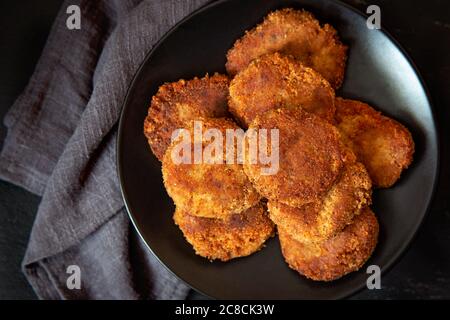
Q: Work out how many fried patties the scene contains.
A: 9